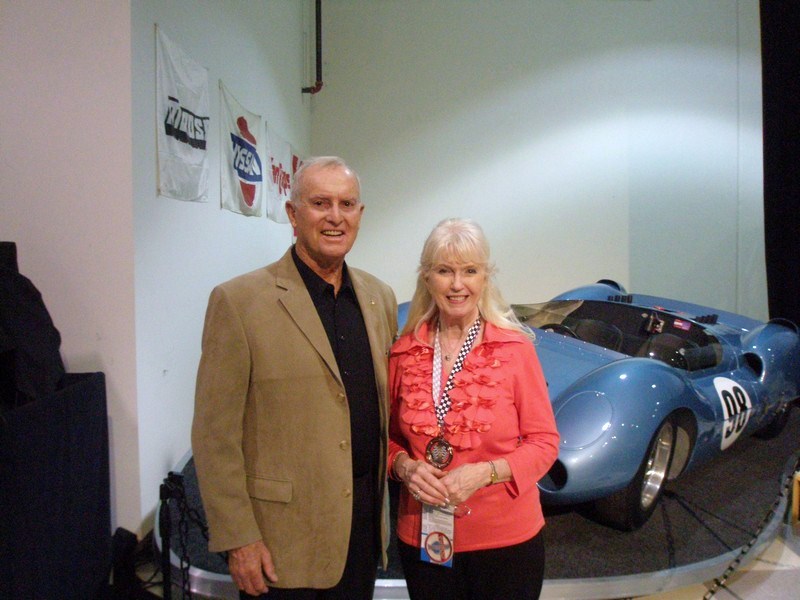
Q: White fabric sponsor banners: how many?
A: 4